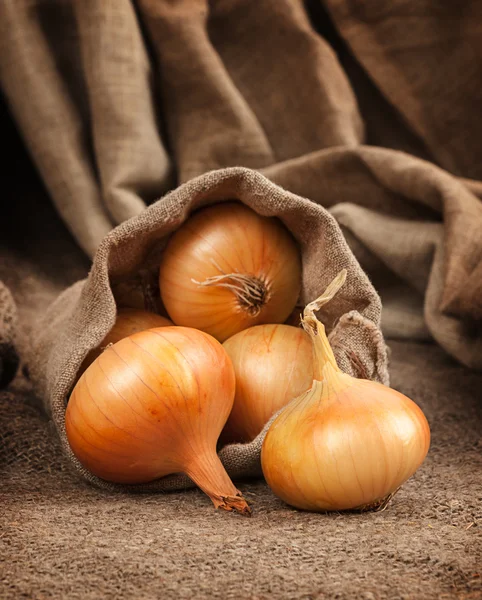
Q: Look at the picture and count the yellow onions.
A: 5